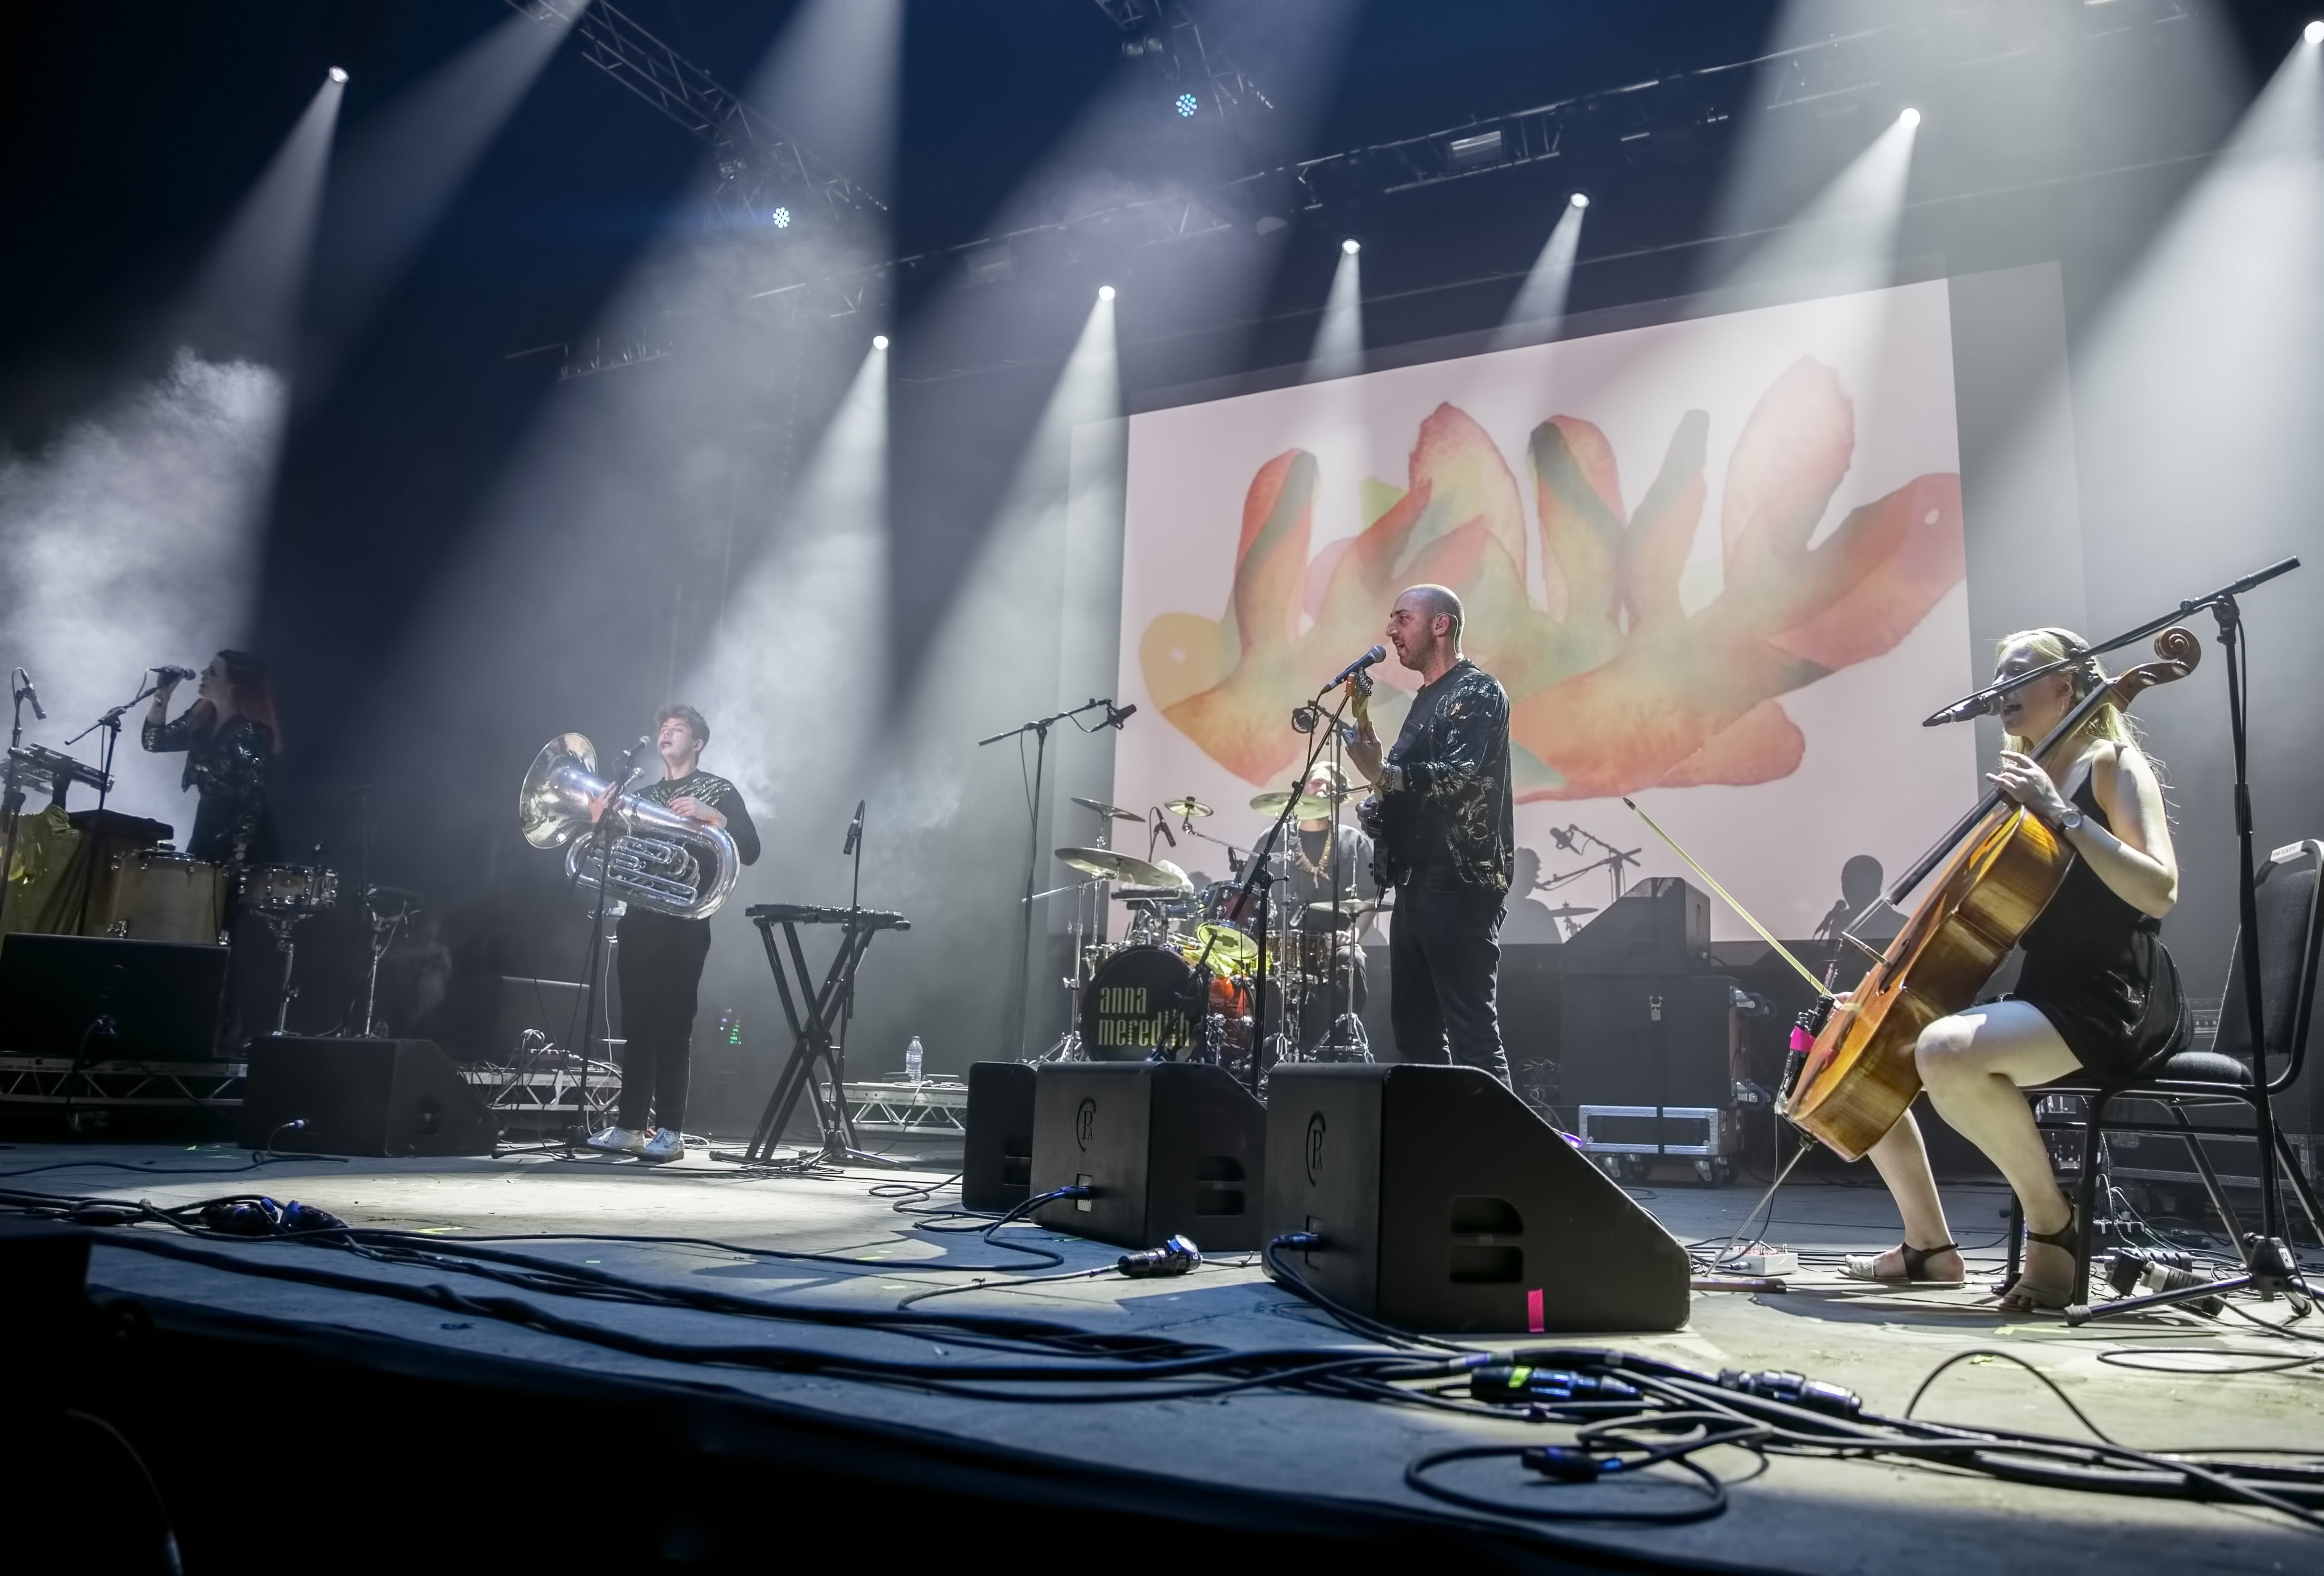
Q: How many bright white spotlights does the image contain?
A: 7